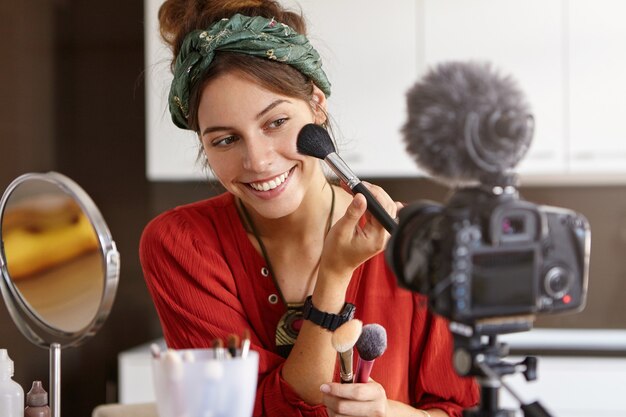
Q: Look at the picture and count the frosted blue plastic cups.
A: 1